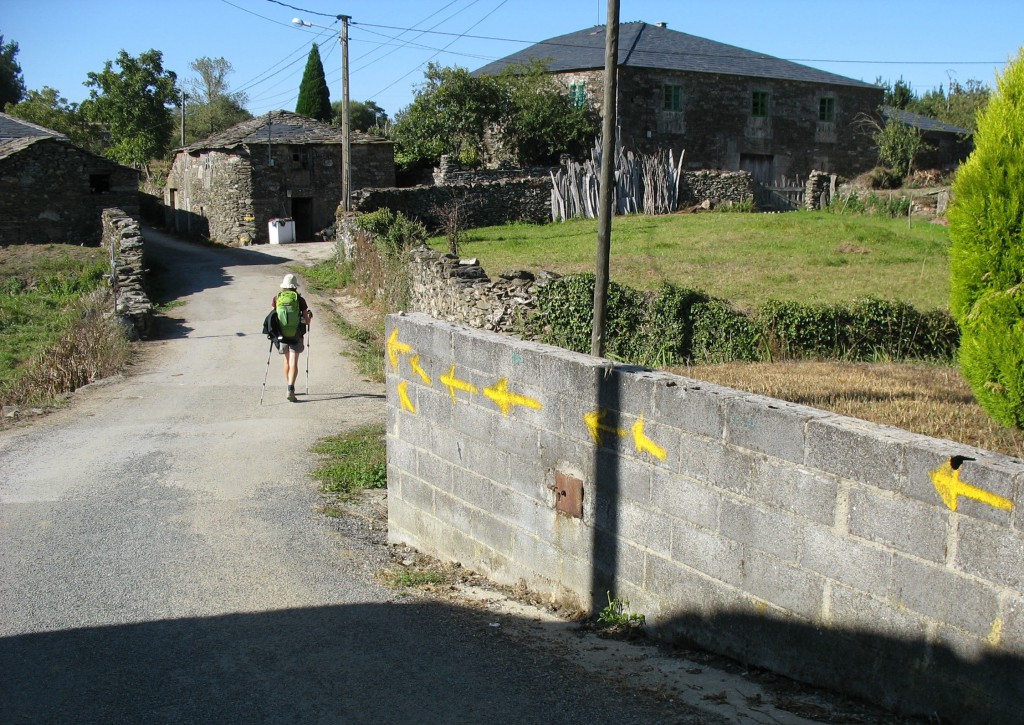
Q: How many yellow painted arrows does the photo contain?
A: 8